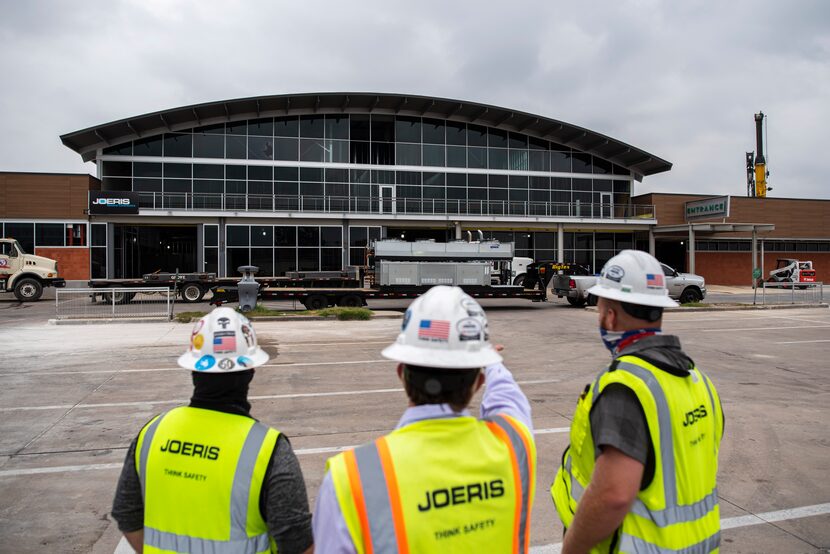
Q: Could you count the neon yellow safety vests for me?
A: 3